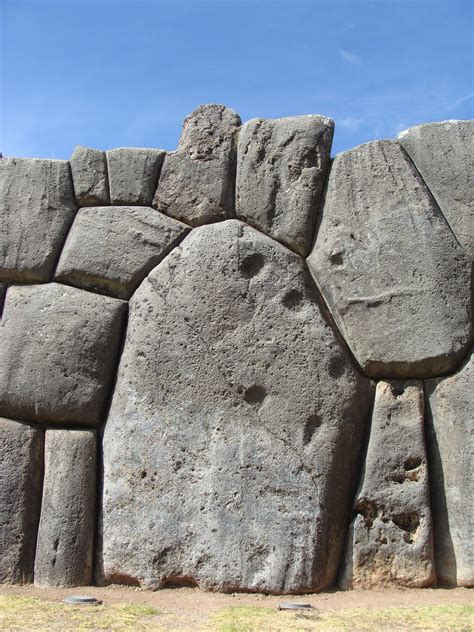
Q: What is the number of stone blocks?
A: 14